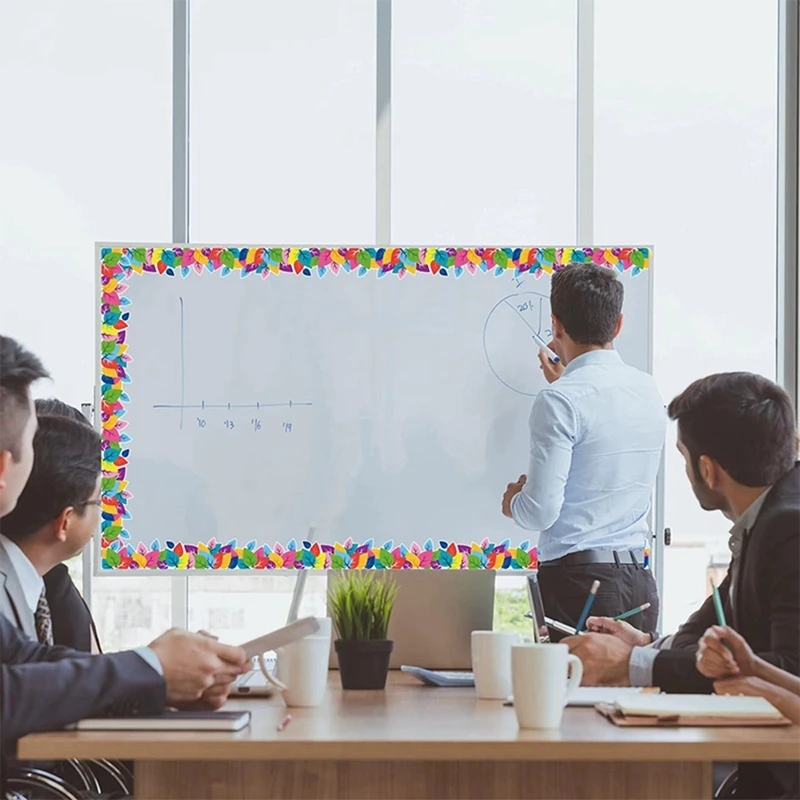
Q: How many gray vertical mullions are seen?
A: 4